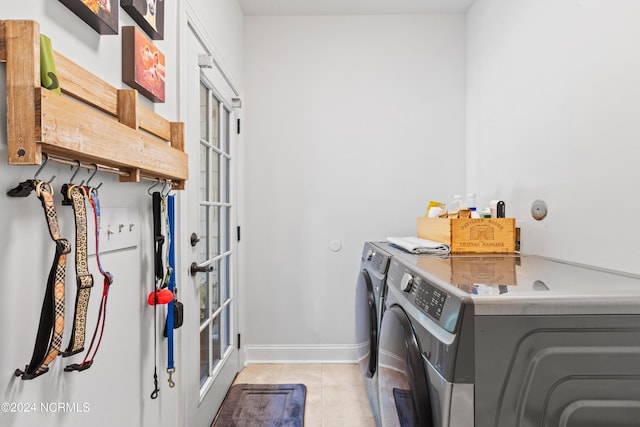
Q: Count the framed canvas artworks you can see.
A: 3